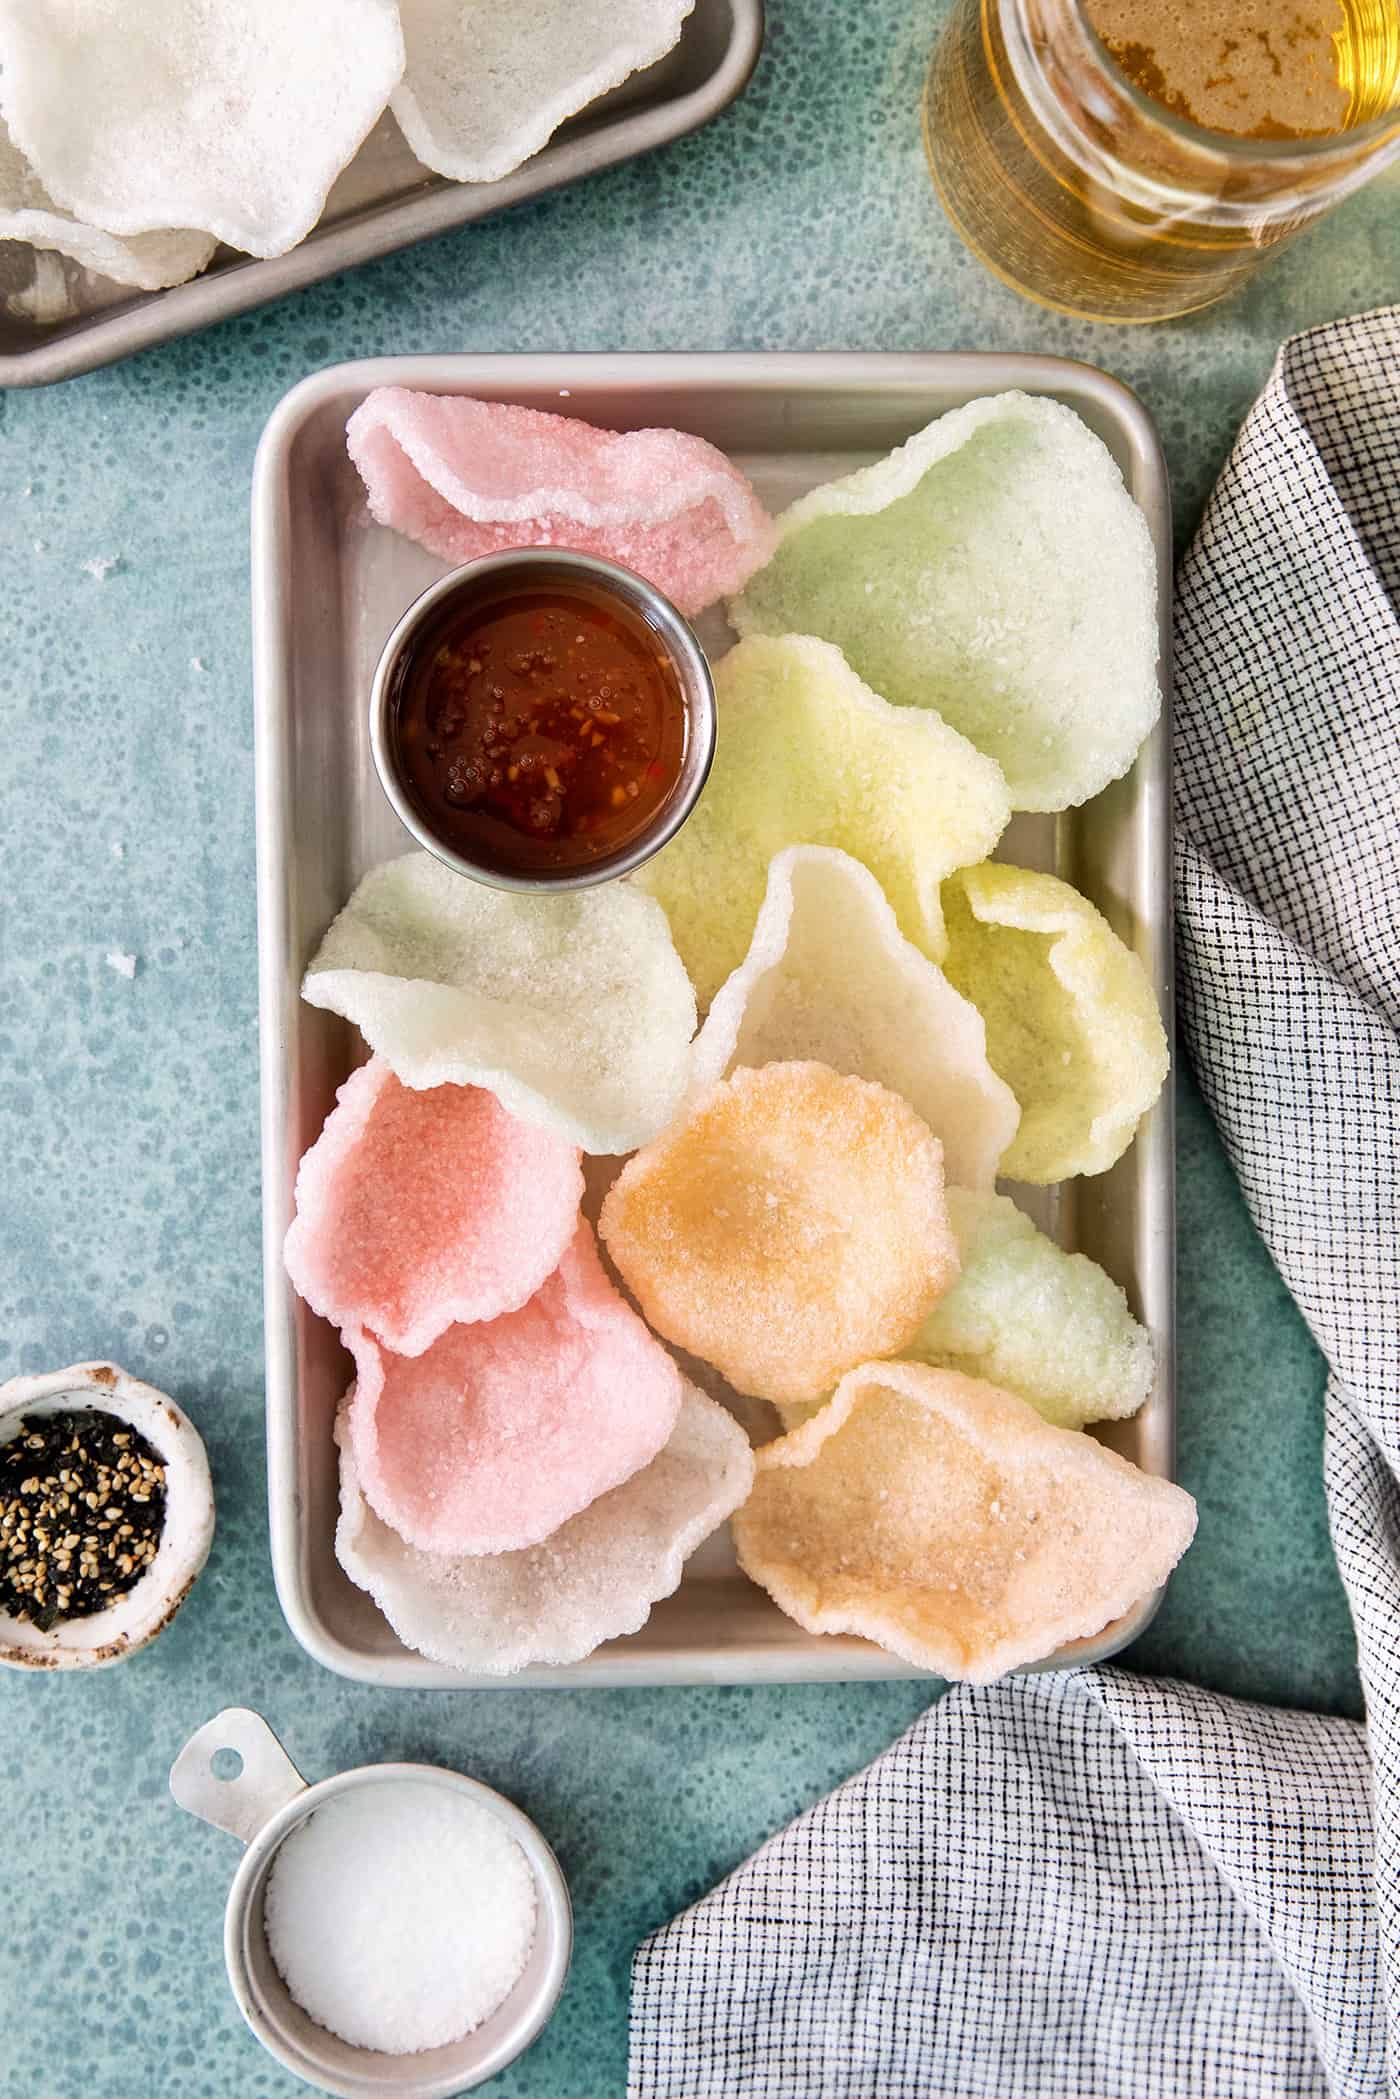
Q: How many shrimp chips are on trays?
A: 15